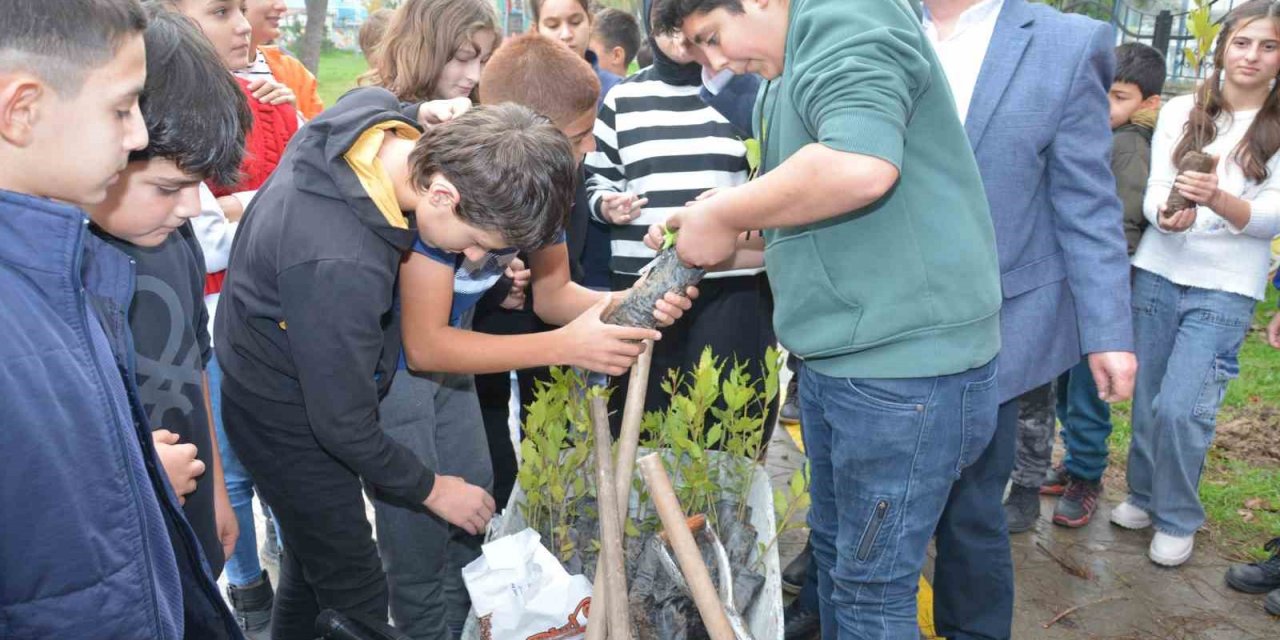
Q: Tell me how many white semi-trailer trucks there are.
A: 0